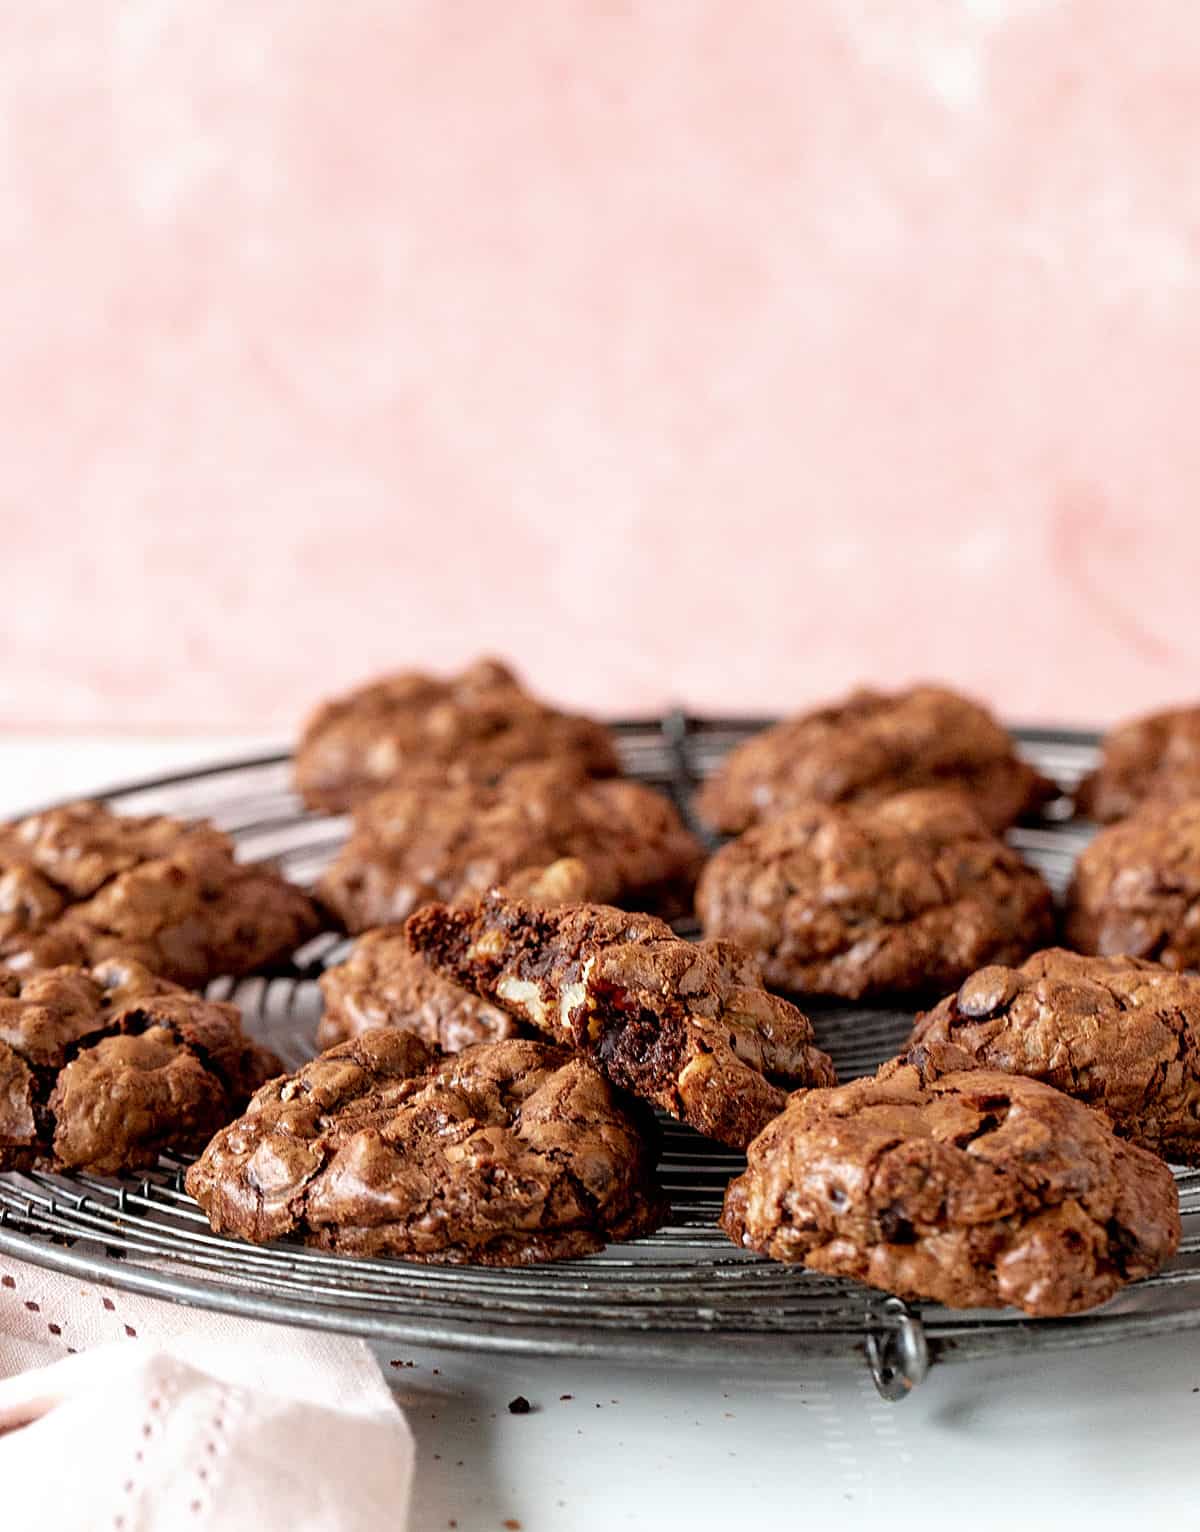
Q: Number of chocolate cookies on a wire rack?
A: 13